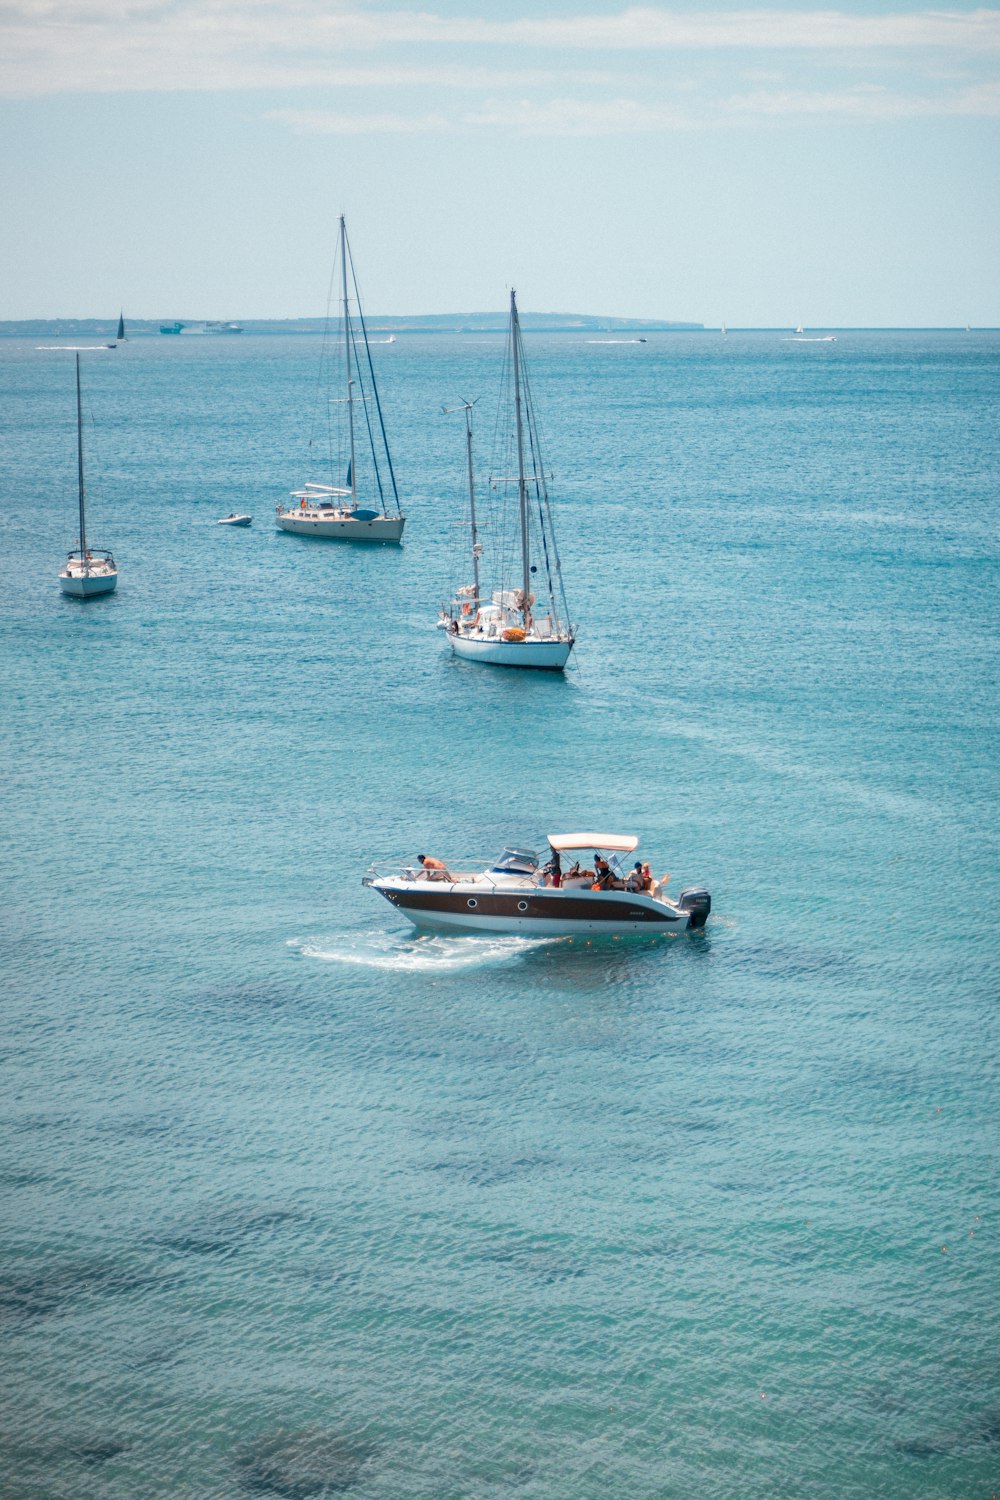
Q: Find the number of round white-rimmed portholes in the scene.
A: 2